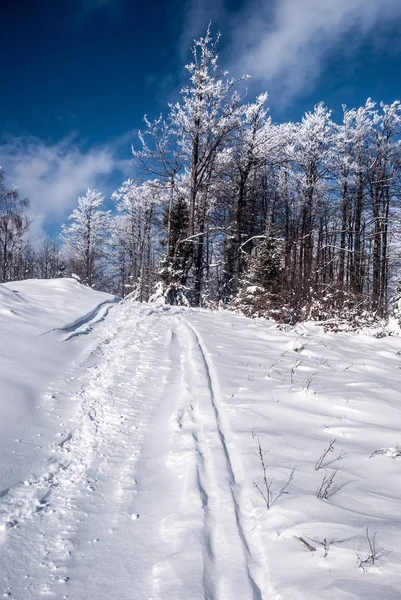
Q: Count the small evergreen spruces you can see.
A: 2